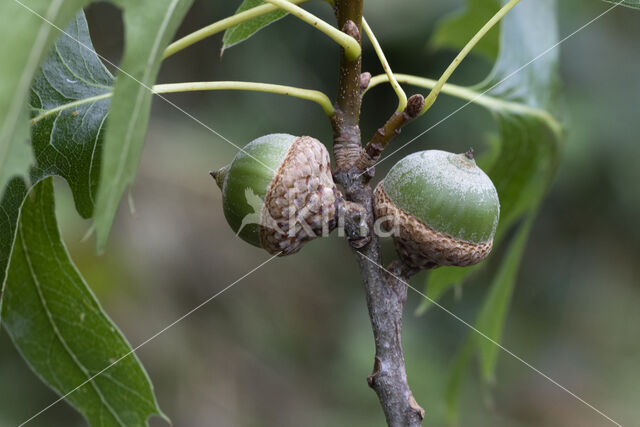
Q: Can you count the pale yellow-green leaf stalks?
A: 6